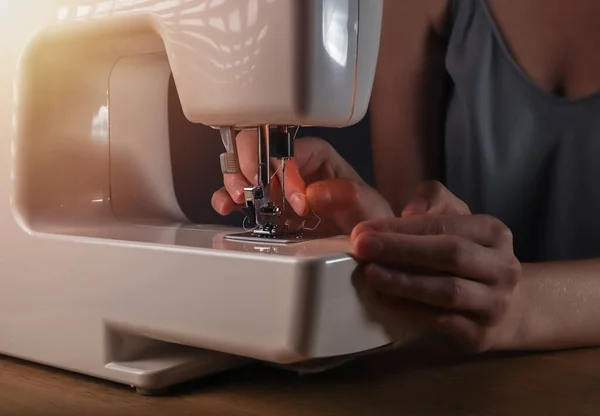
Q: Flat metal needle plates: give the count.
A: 1